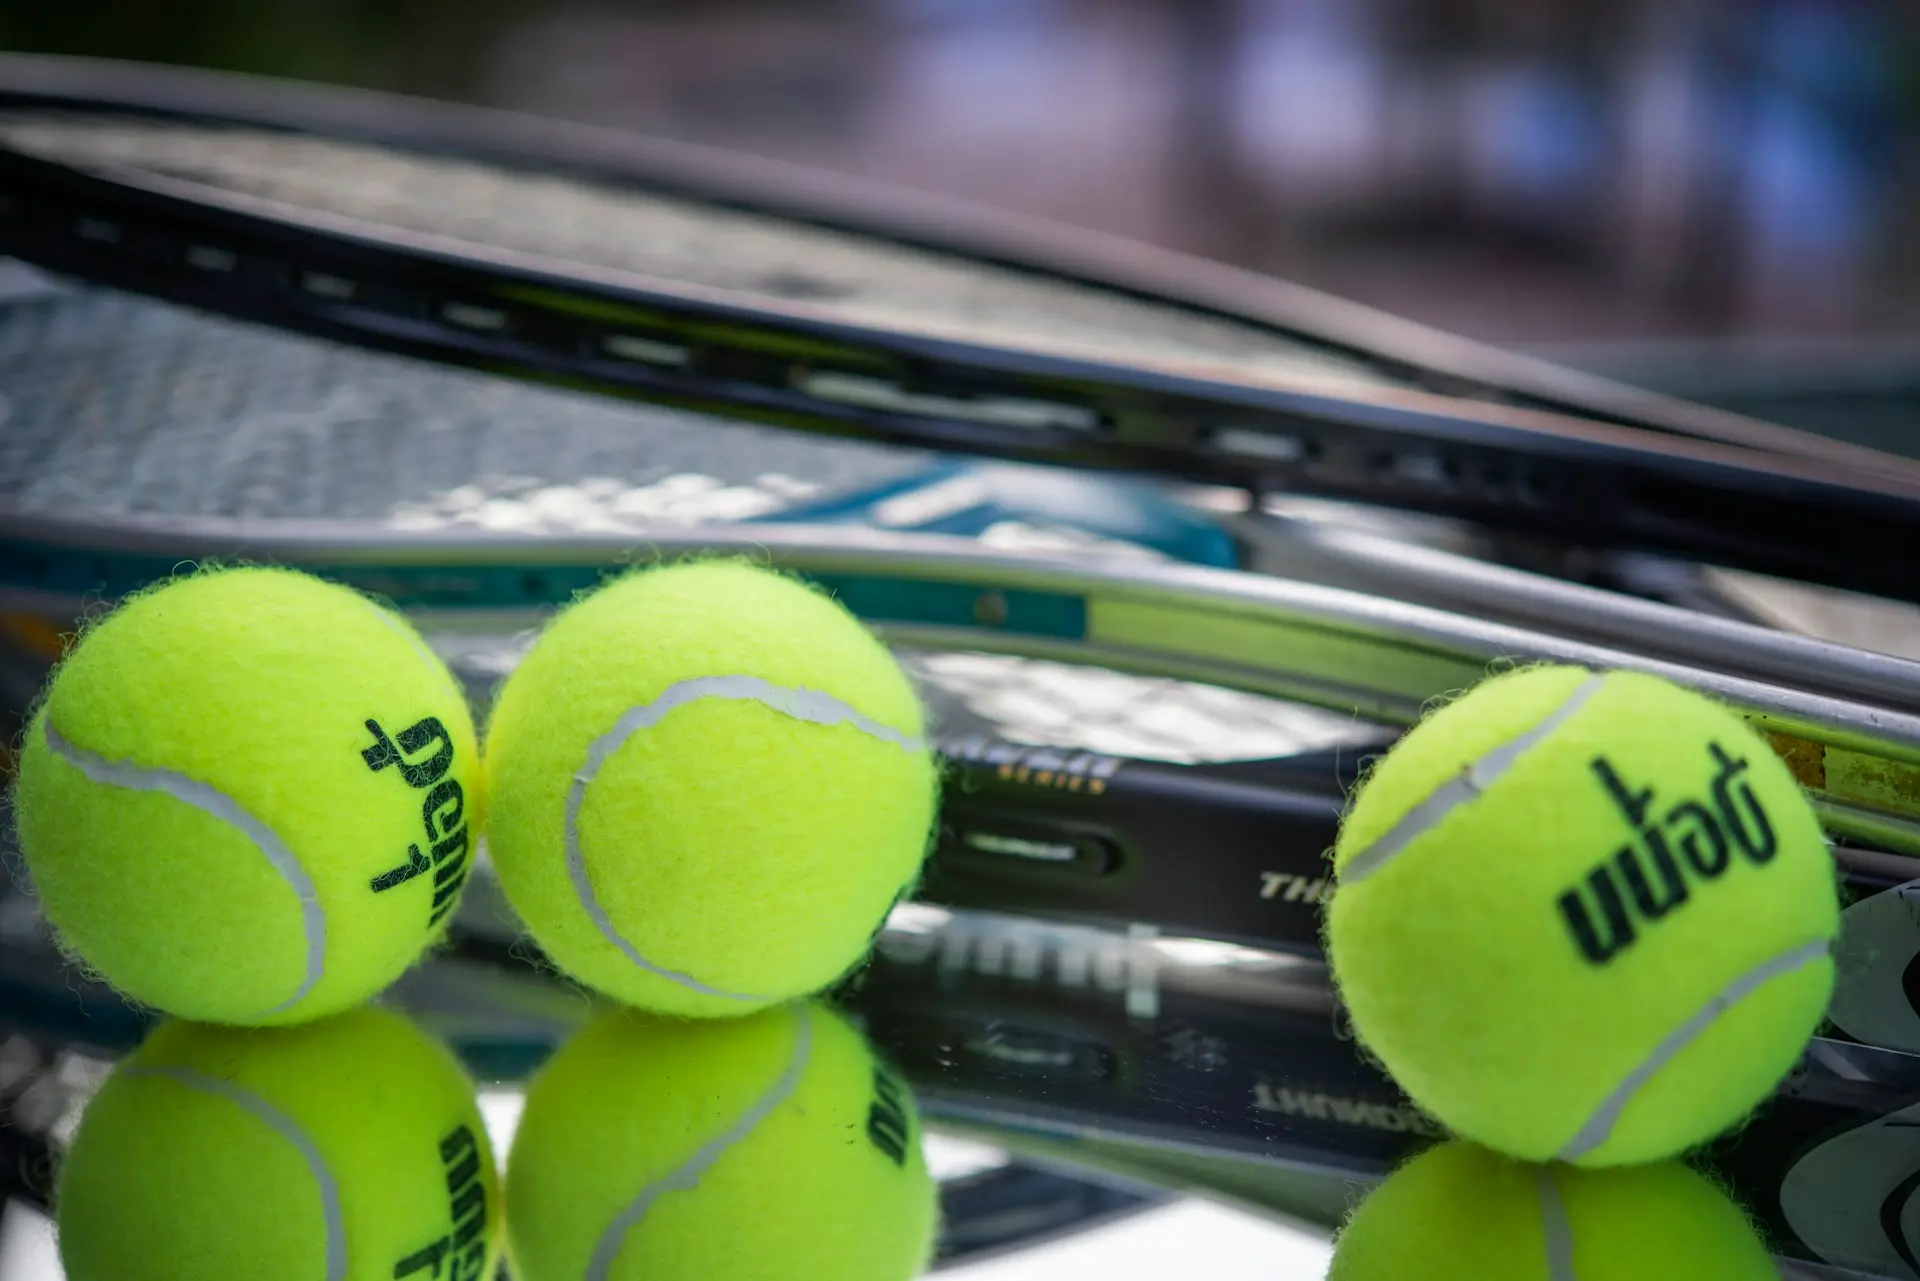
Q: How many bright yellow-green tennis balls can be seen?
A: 3